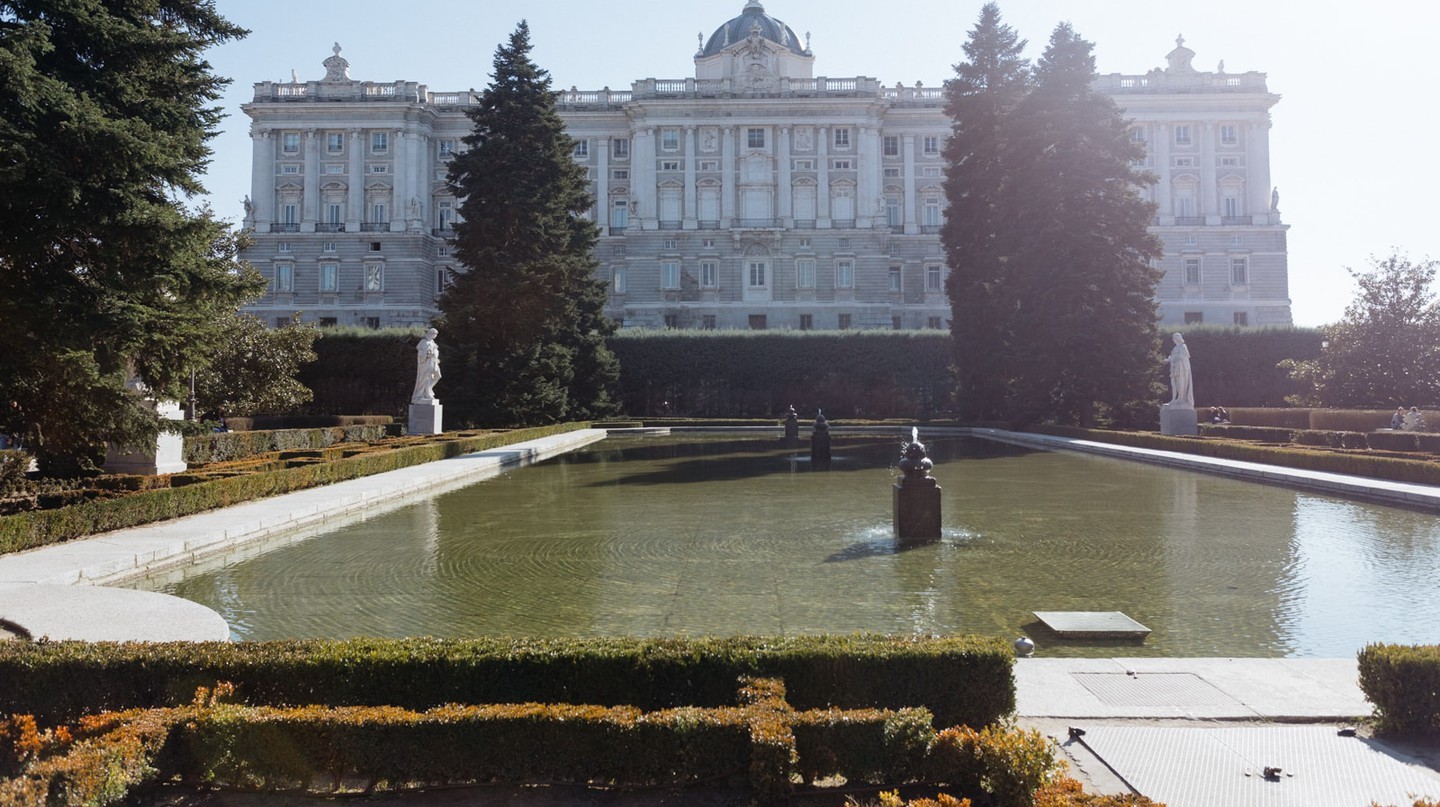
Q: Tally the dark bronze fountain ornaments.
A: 3